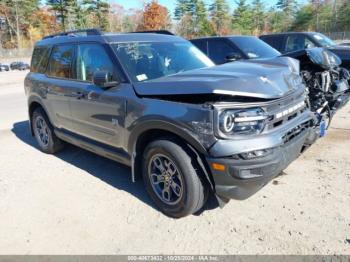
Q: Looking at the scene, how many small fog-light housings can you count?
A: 1